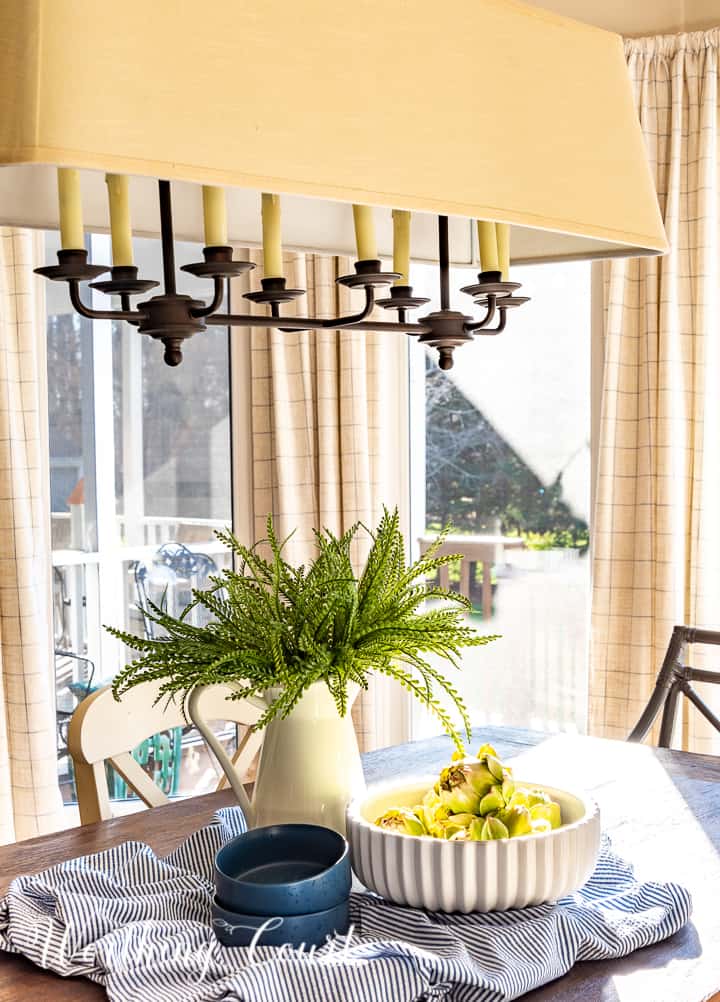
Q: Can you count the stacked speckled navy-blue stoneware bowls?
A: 2